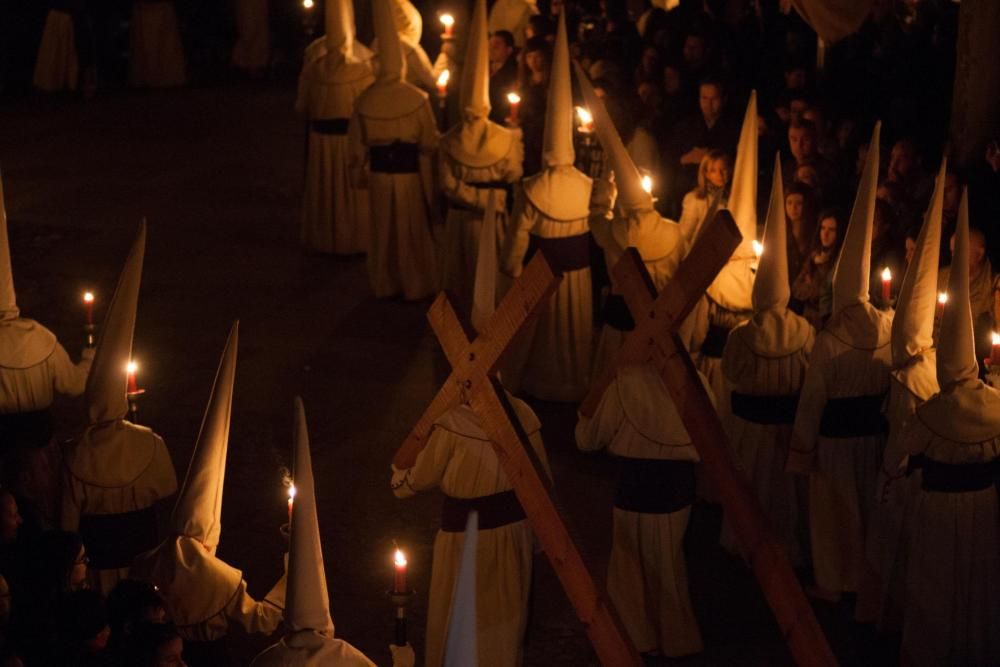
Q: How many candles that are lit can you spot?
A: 14